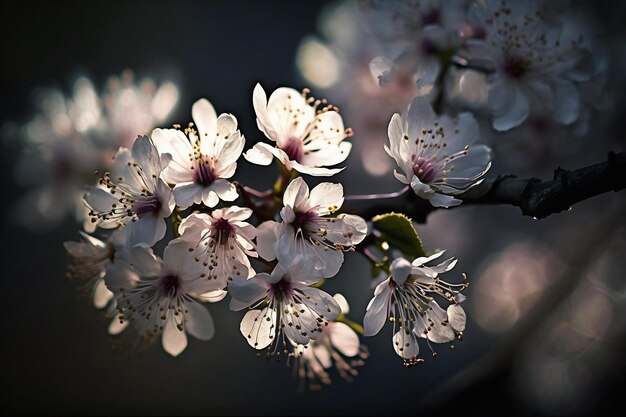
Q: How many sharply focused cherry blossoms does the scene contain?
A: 9